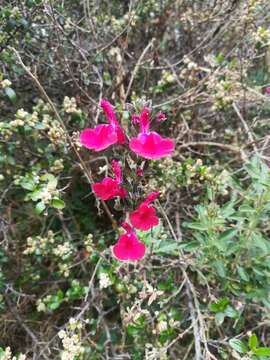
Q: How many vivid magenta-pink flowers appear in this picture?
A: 5